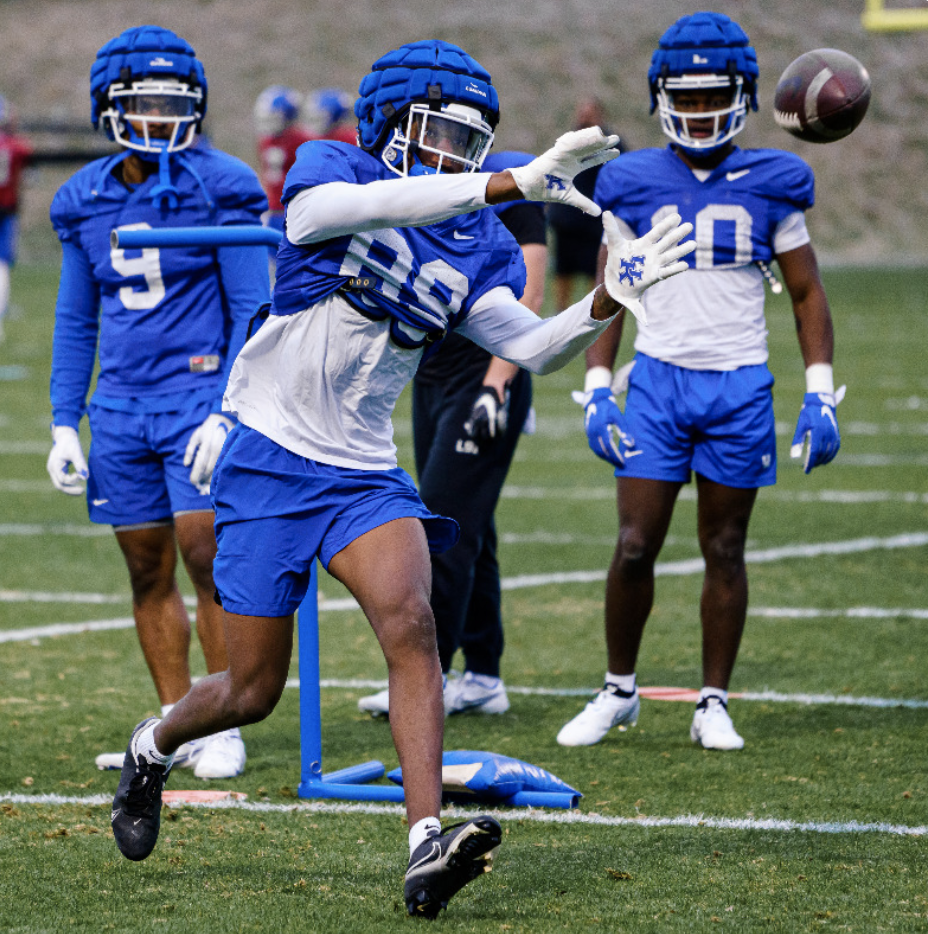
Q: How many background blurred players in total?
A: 3